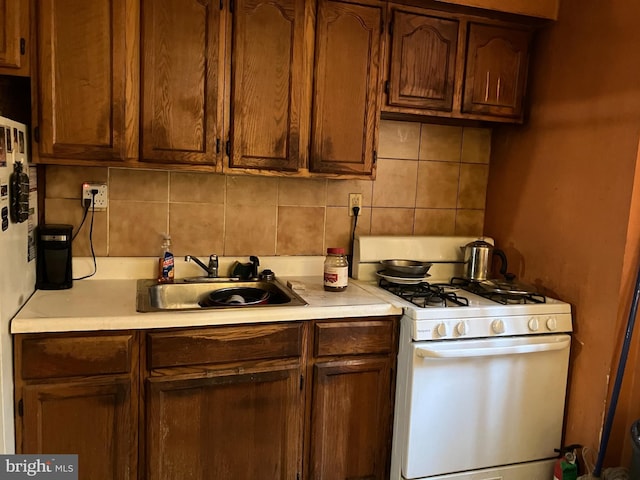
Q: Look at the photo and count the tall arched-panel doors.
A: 4